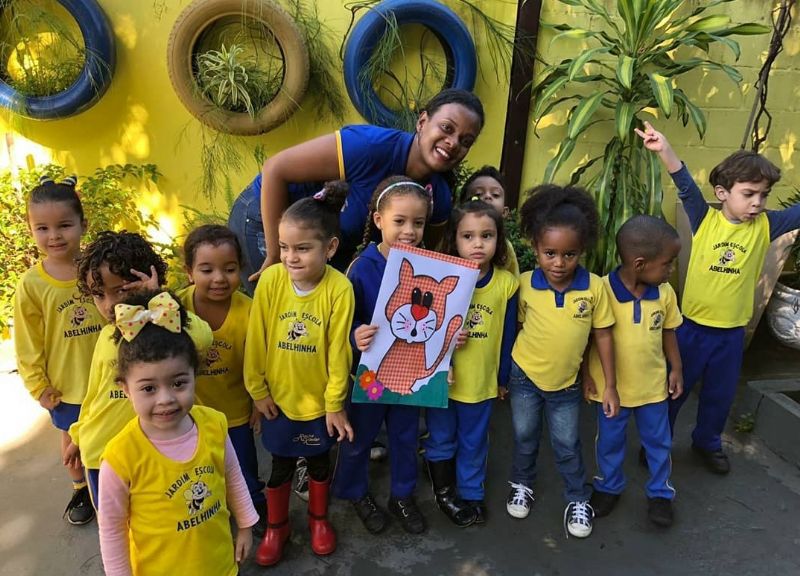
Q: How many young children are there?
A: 11